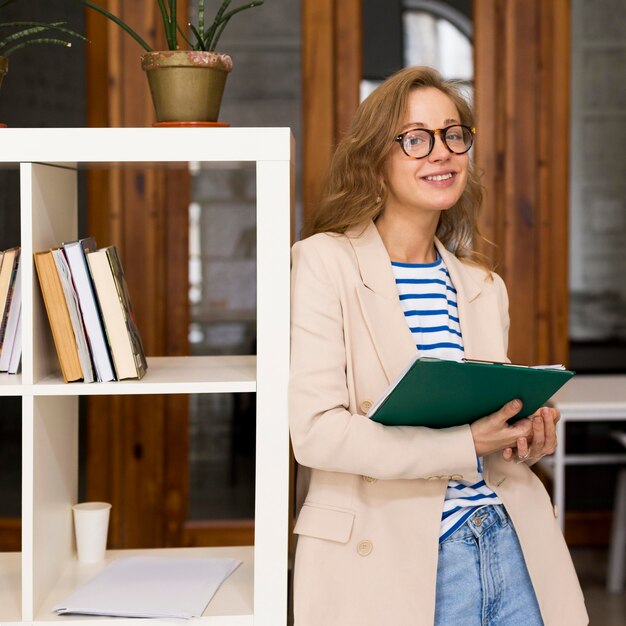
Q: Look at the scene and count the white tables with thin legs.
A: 1